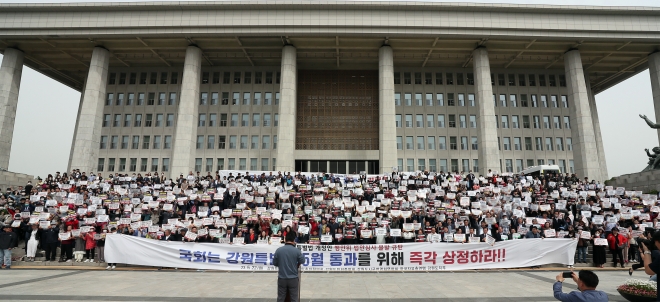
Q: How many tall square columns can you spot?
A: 8